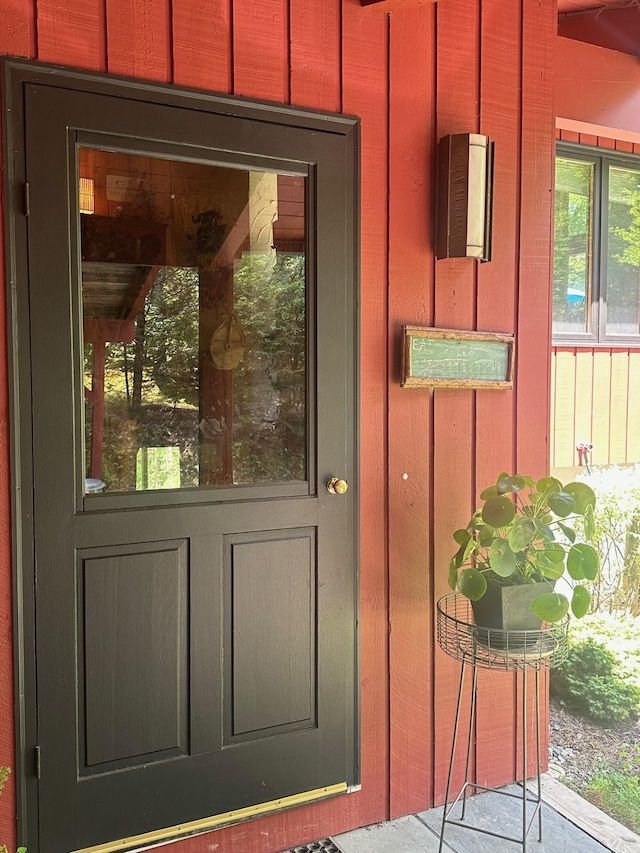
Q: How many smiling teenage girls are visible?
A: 0